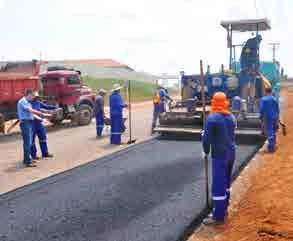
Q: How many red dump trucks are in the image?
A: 1